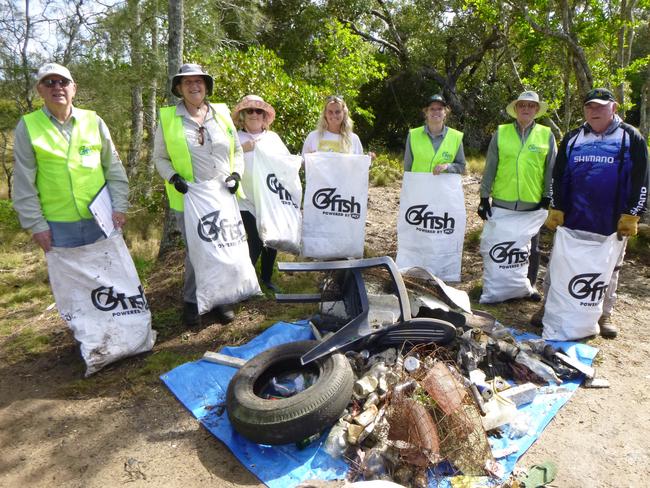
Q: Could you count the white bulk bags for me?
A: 7